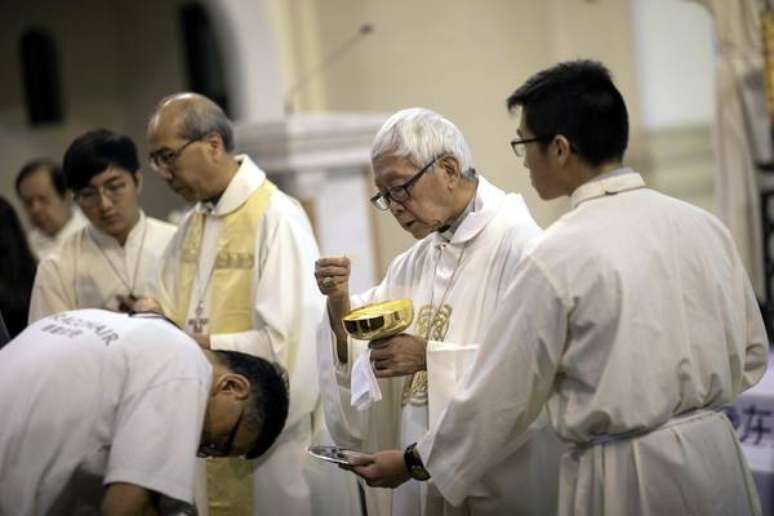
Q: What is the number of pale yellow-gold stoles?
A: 1